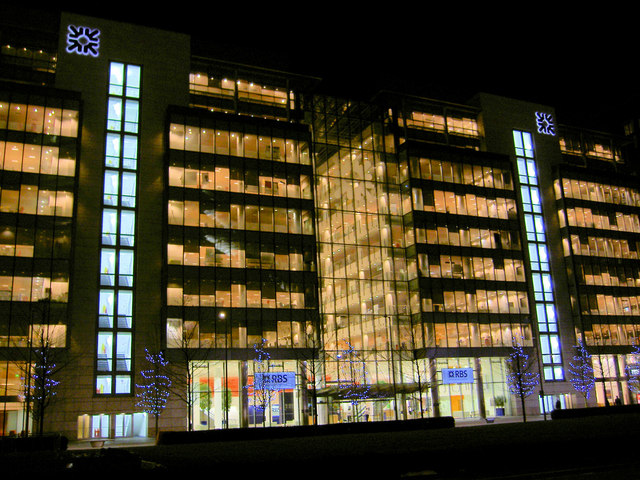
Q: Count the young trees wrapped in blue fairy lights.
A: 7